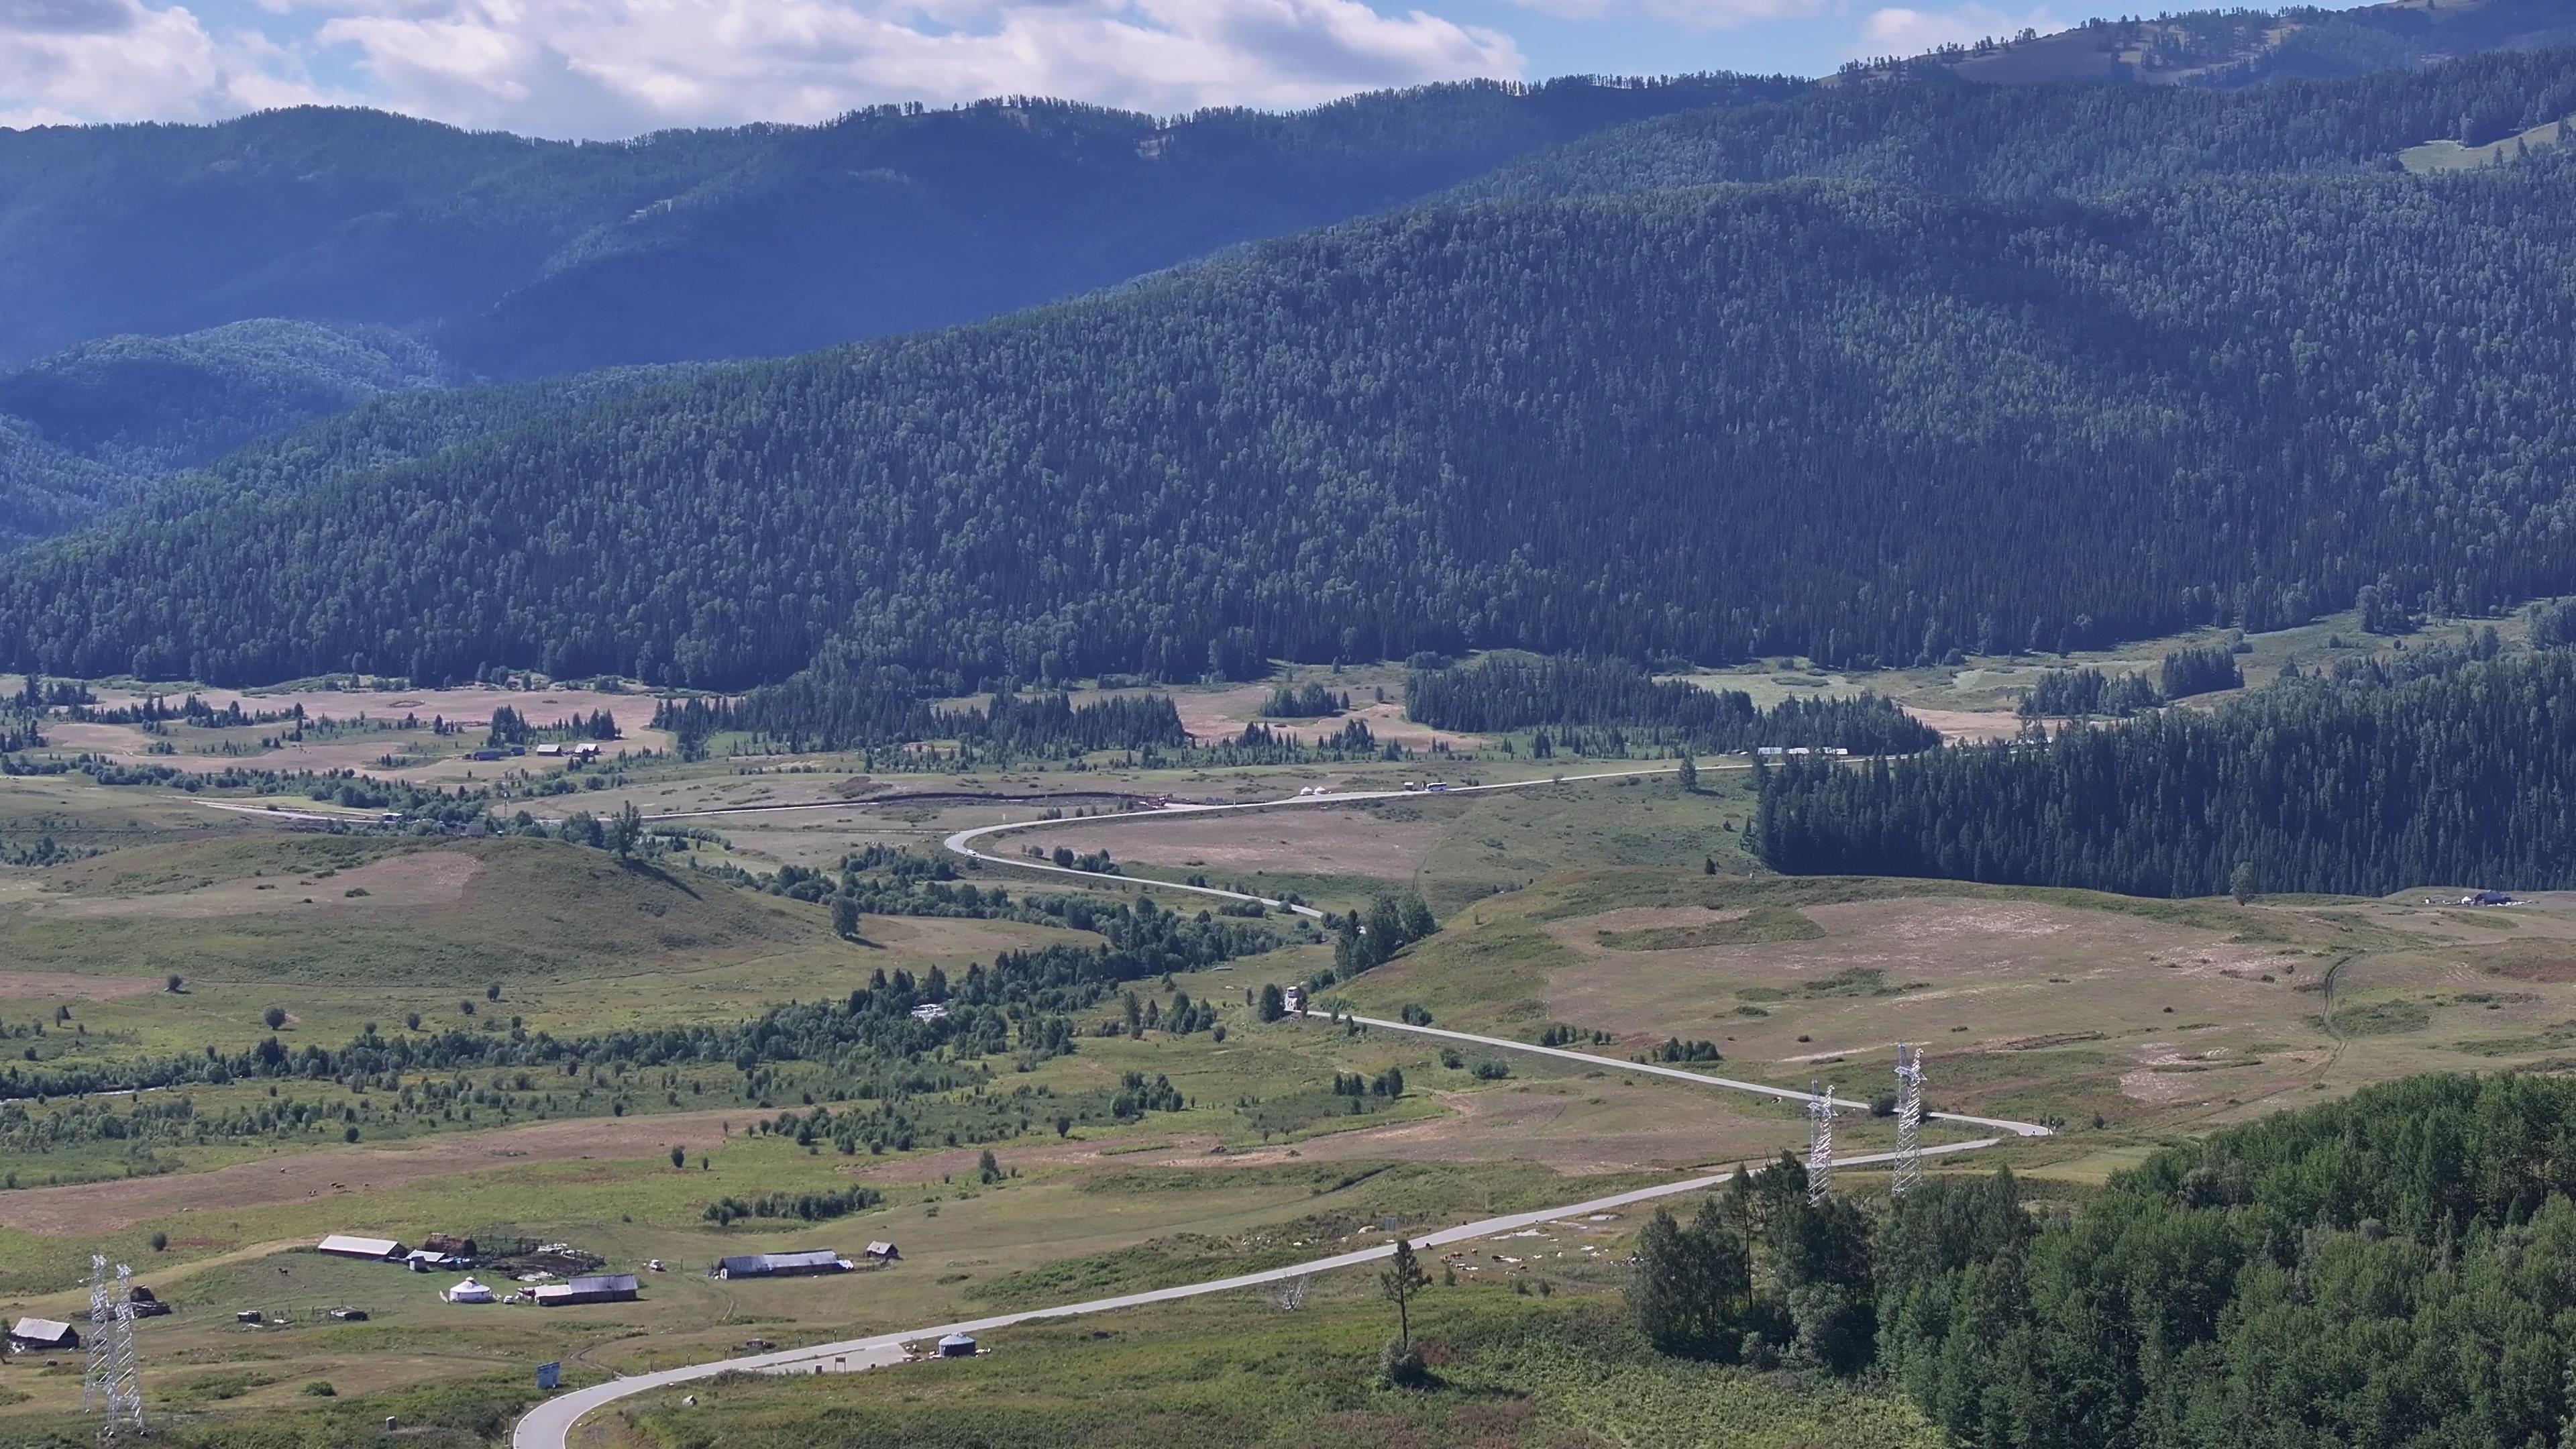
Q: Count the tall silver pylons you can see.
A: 4